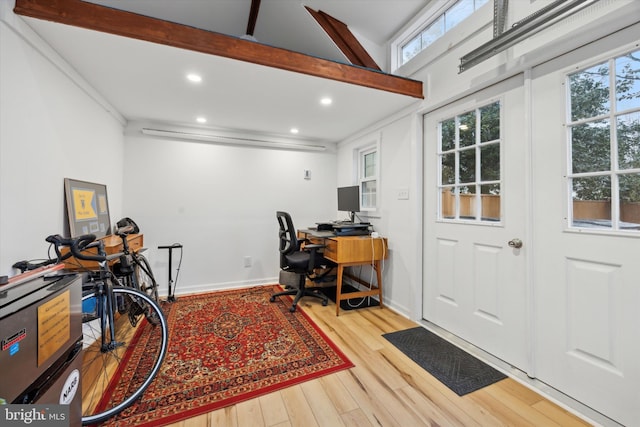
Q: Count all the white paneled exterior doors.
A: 2